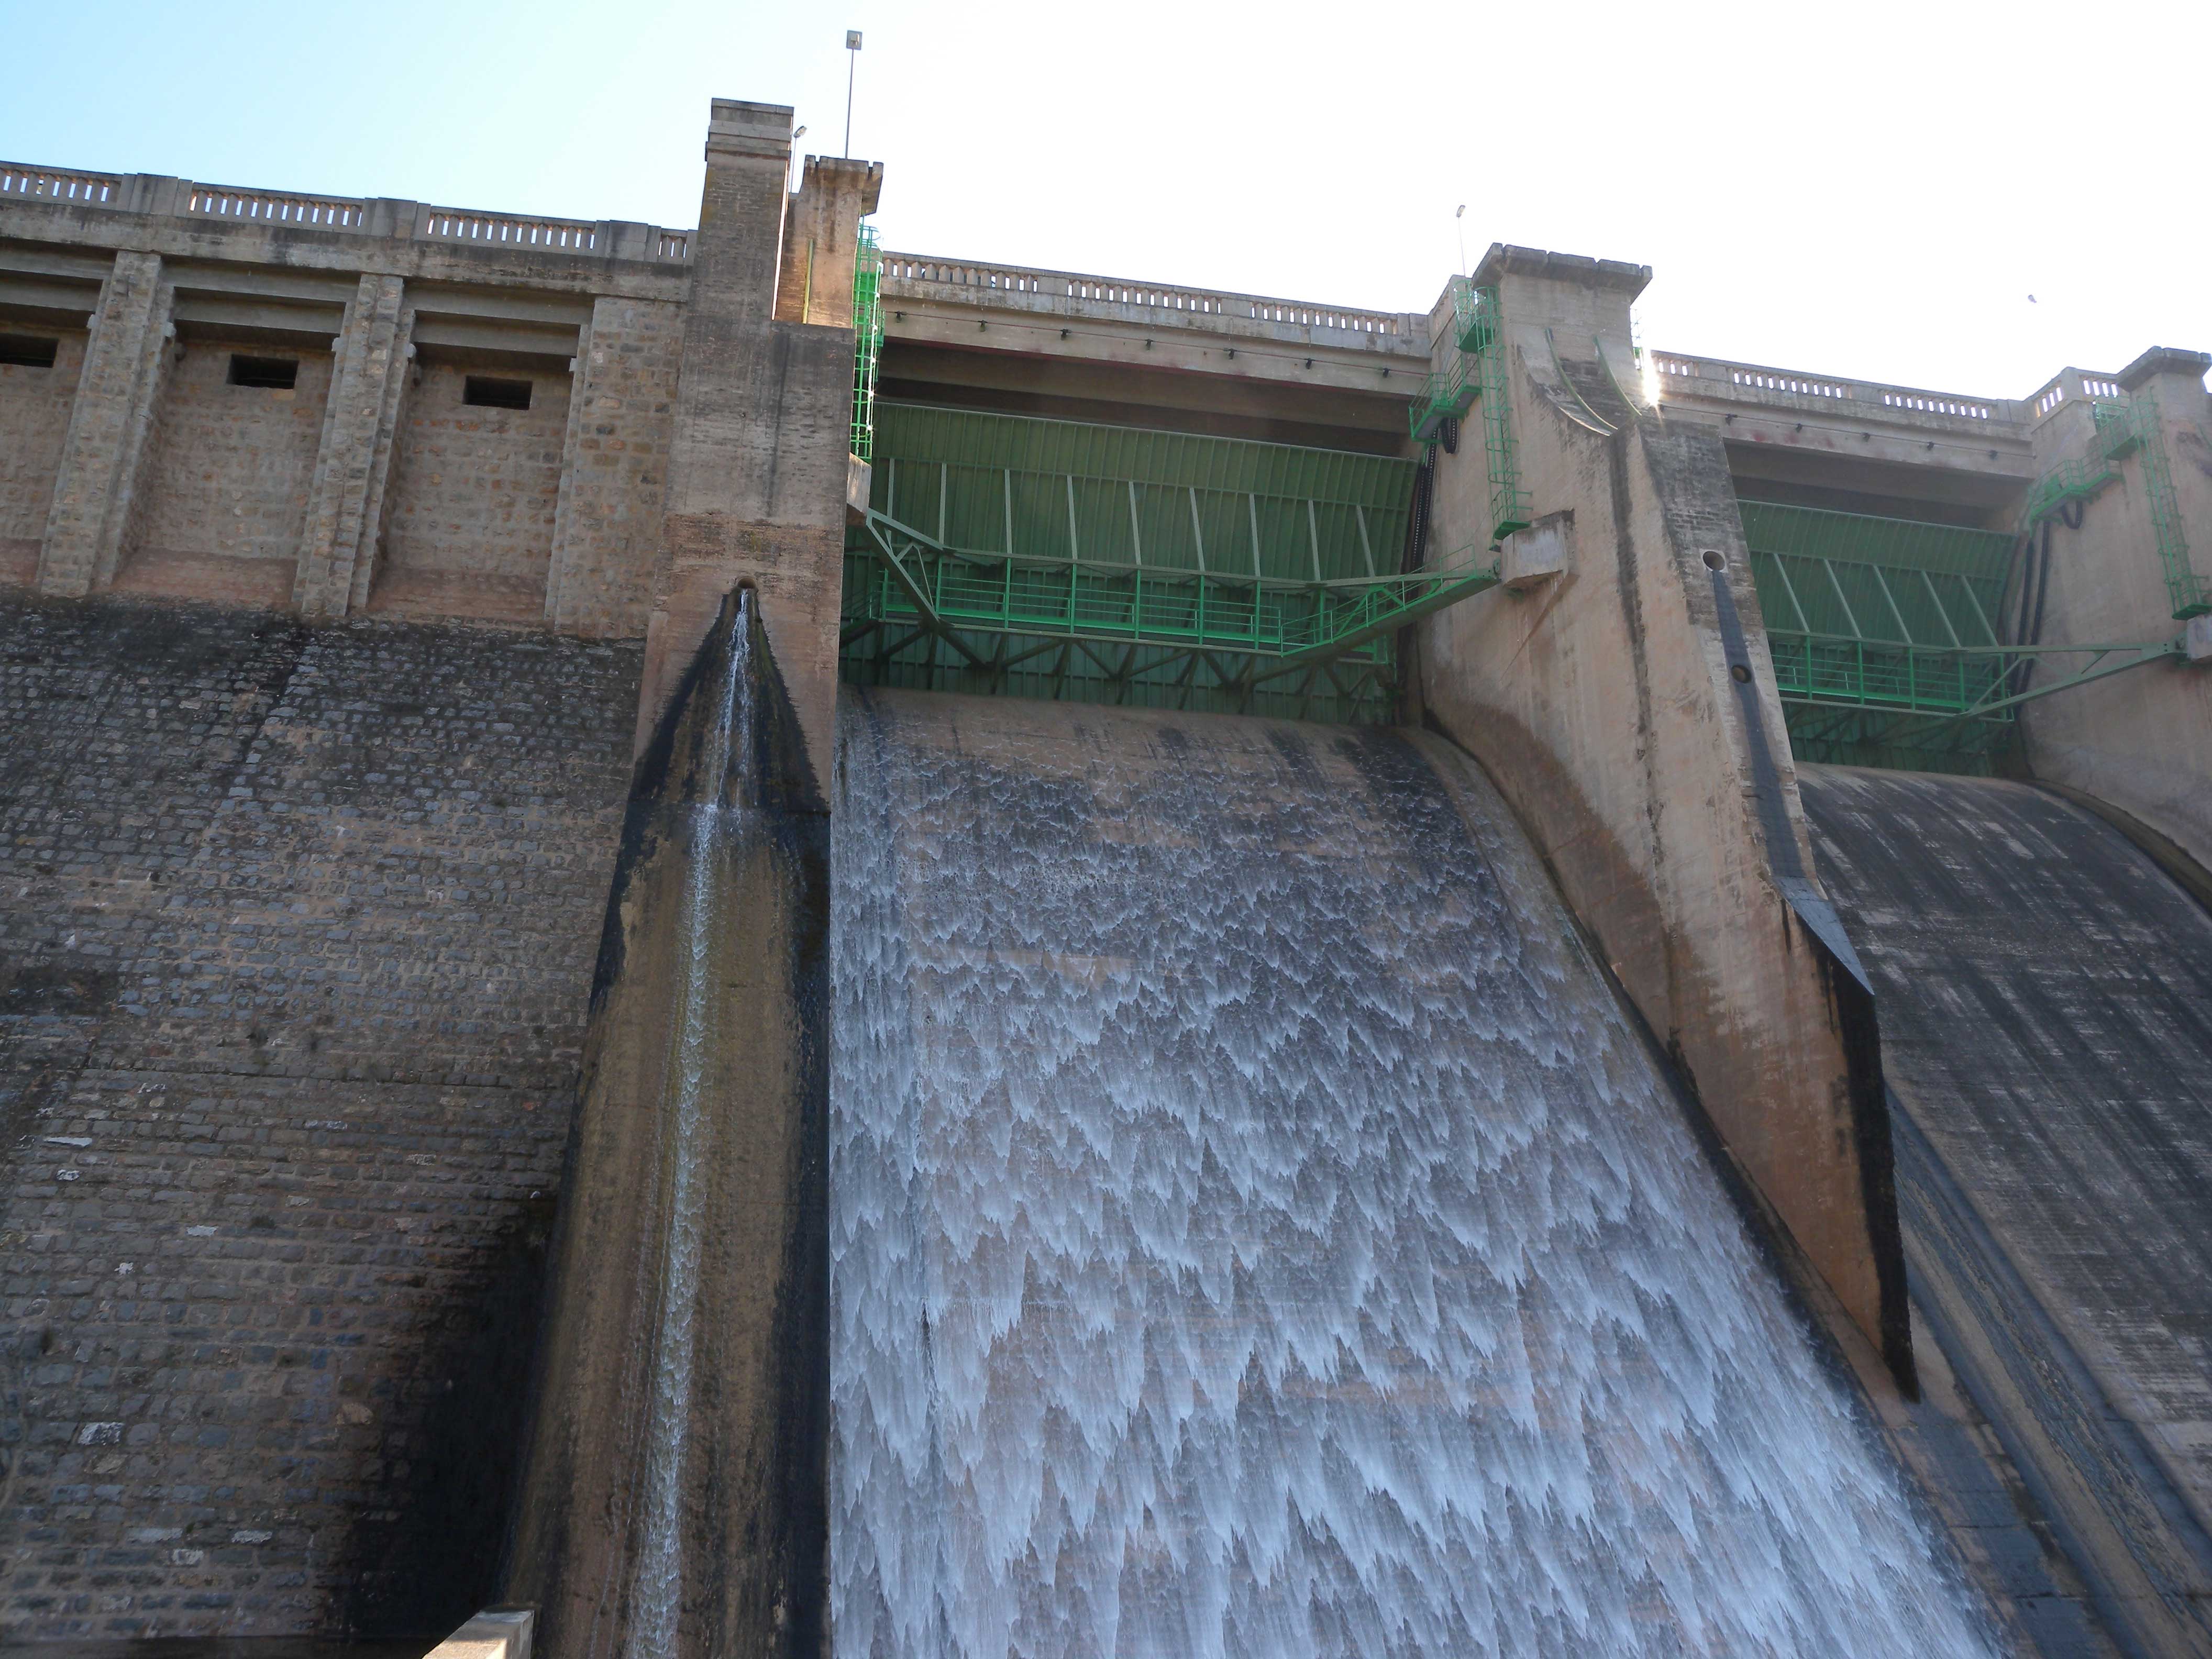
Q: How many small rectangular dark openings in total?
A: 3